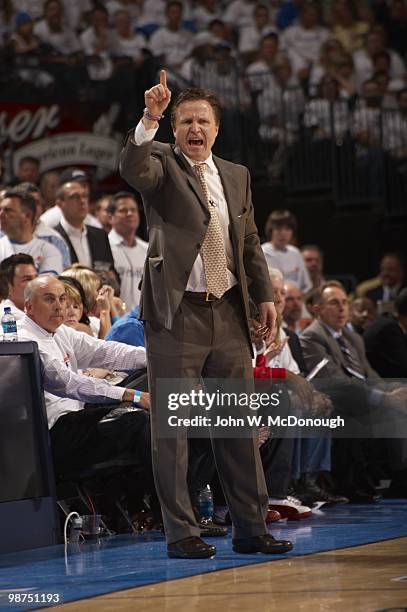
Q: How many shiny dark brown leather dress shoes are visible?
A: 2